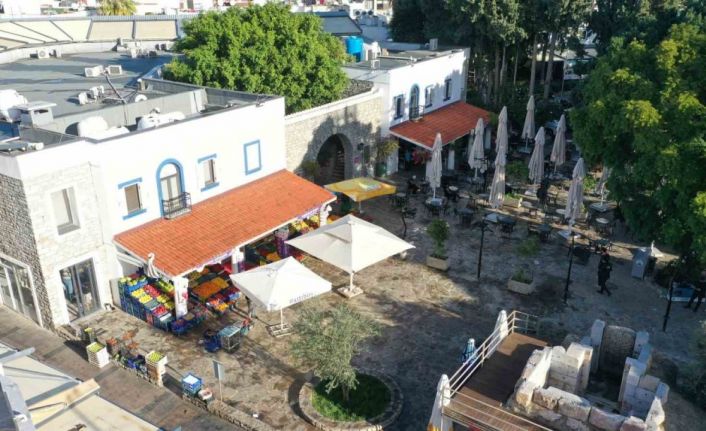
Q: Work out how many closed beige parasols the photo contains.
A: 9